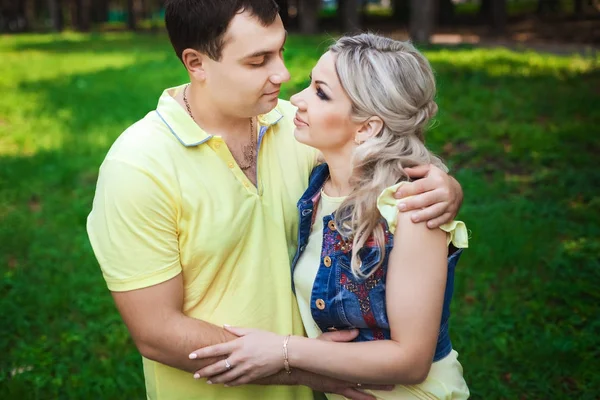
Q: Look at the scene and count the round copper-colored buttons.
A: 3